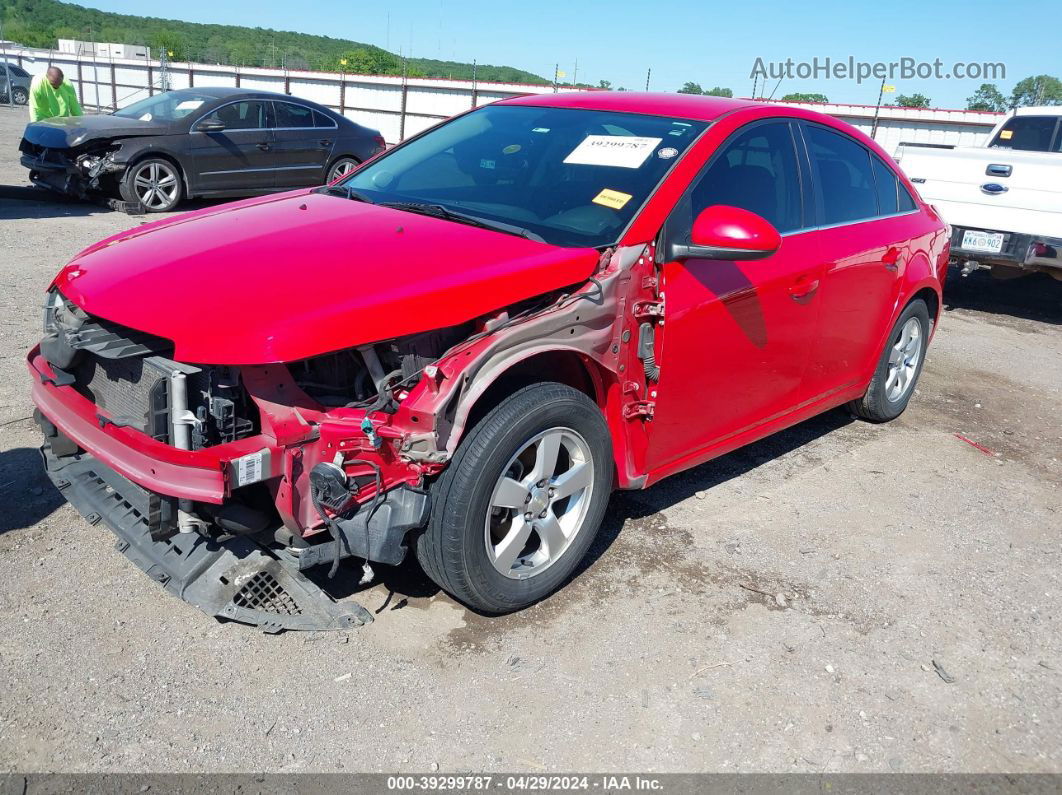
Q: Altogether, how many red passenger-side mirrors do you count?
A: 0